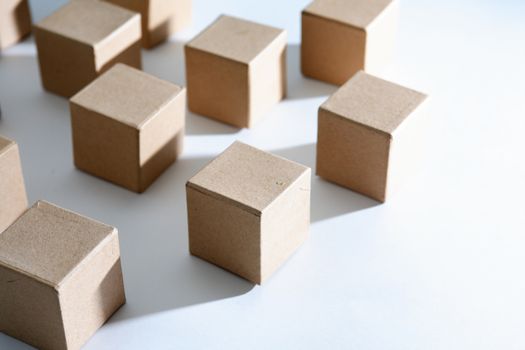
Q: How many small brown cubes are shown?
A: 10